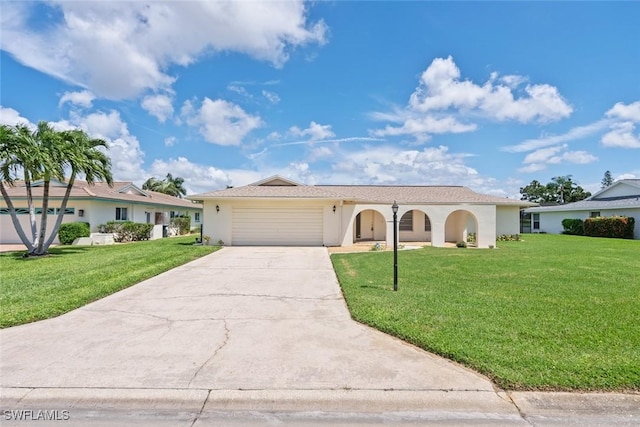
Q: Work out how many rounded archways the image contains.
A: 3